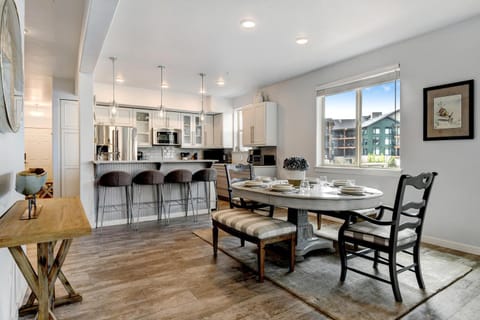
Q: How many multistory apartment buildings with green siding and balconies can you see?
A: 1